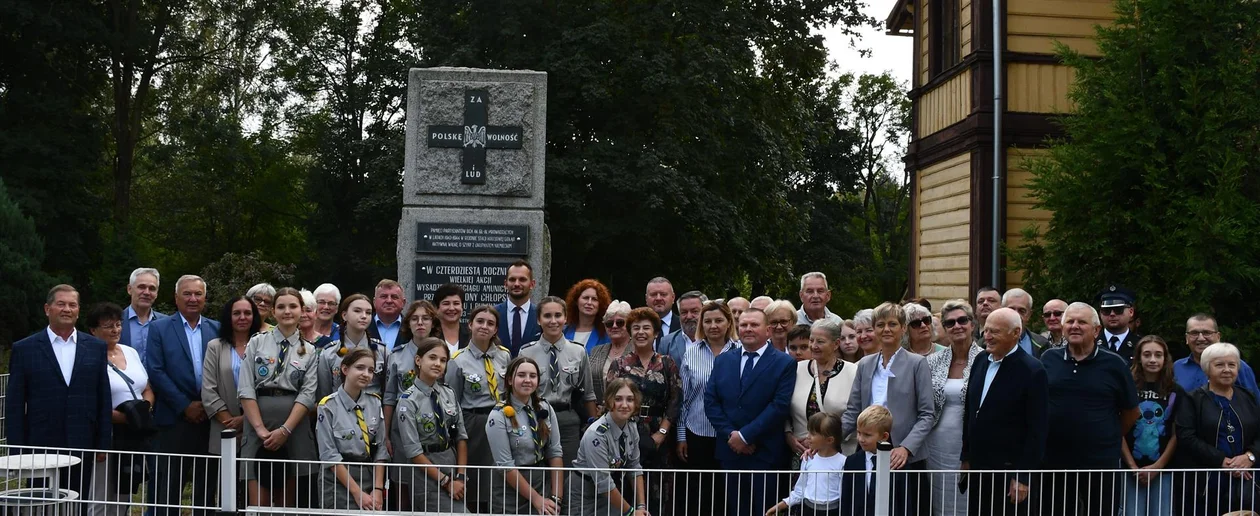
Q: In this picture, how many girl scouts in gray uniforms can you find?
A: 9